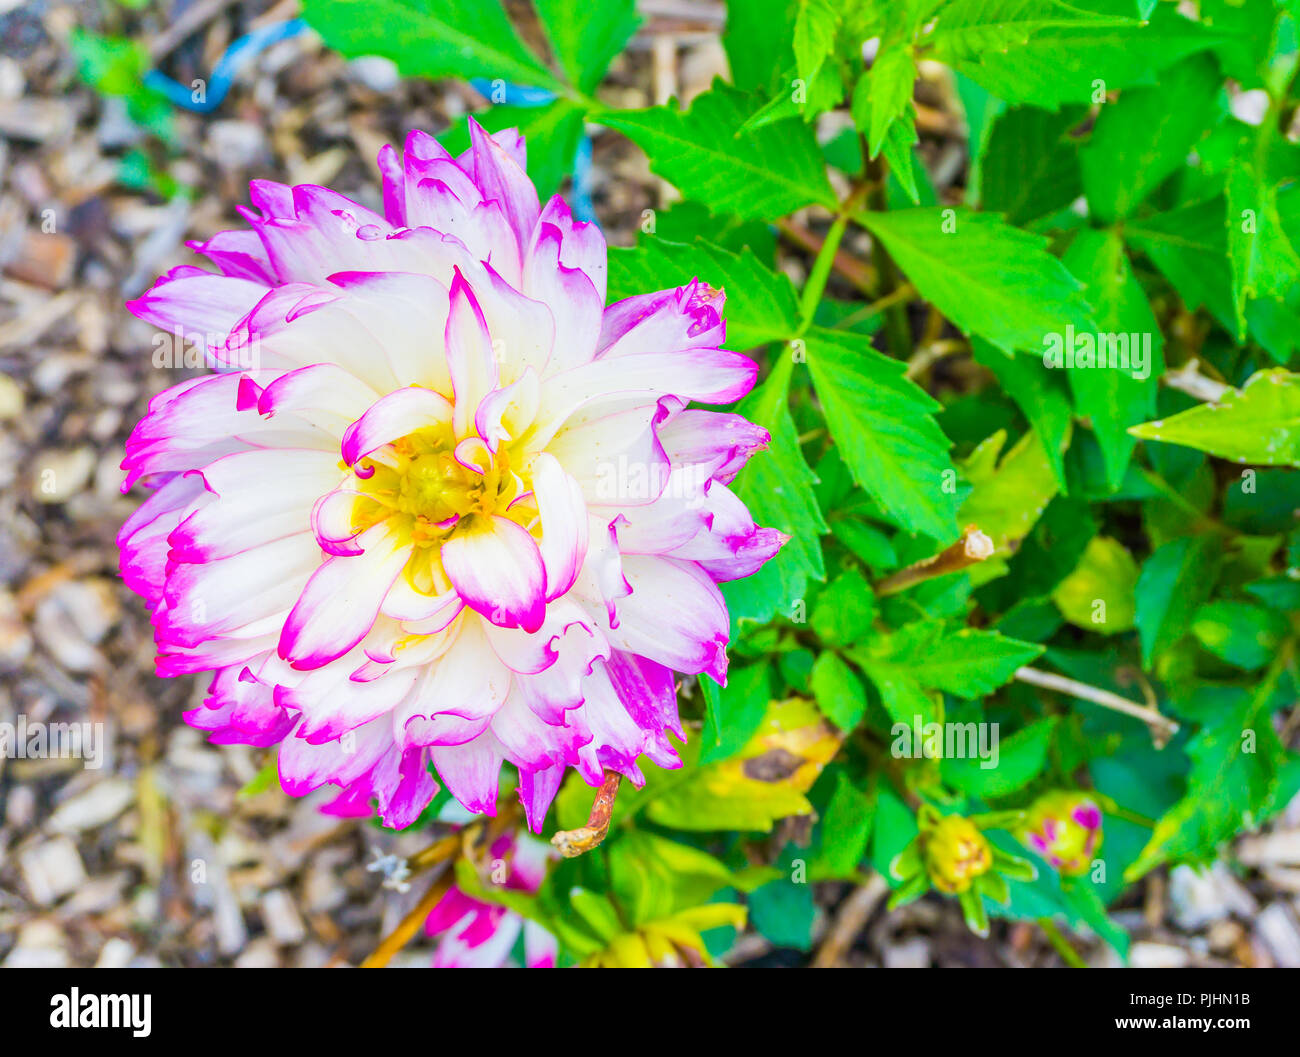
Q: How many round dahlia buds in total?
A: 2